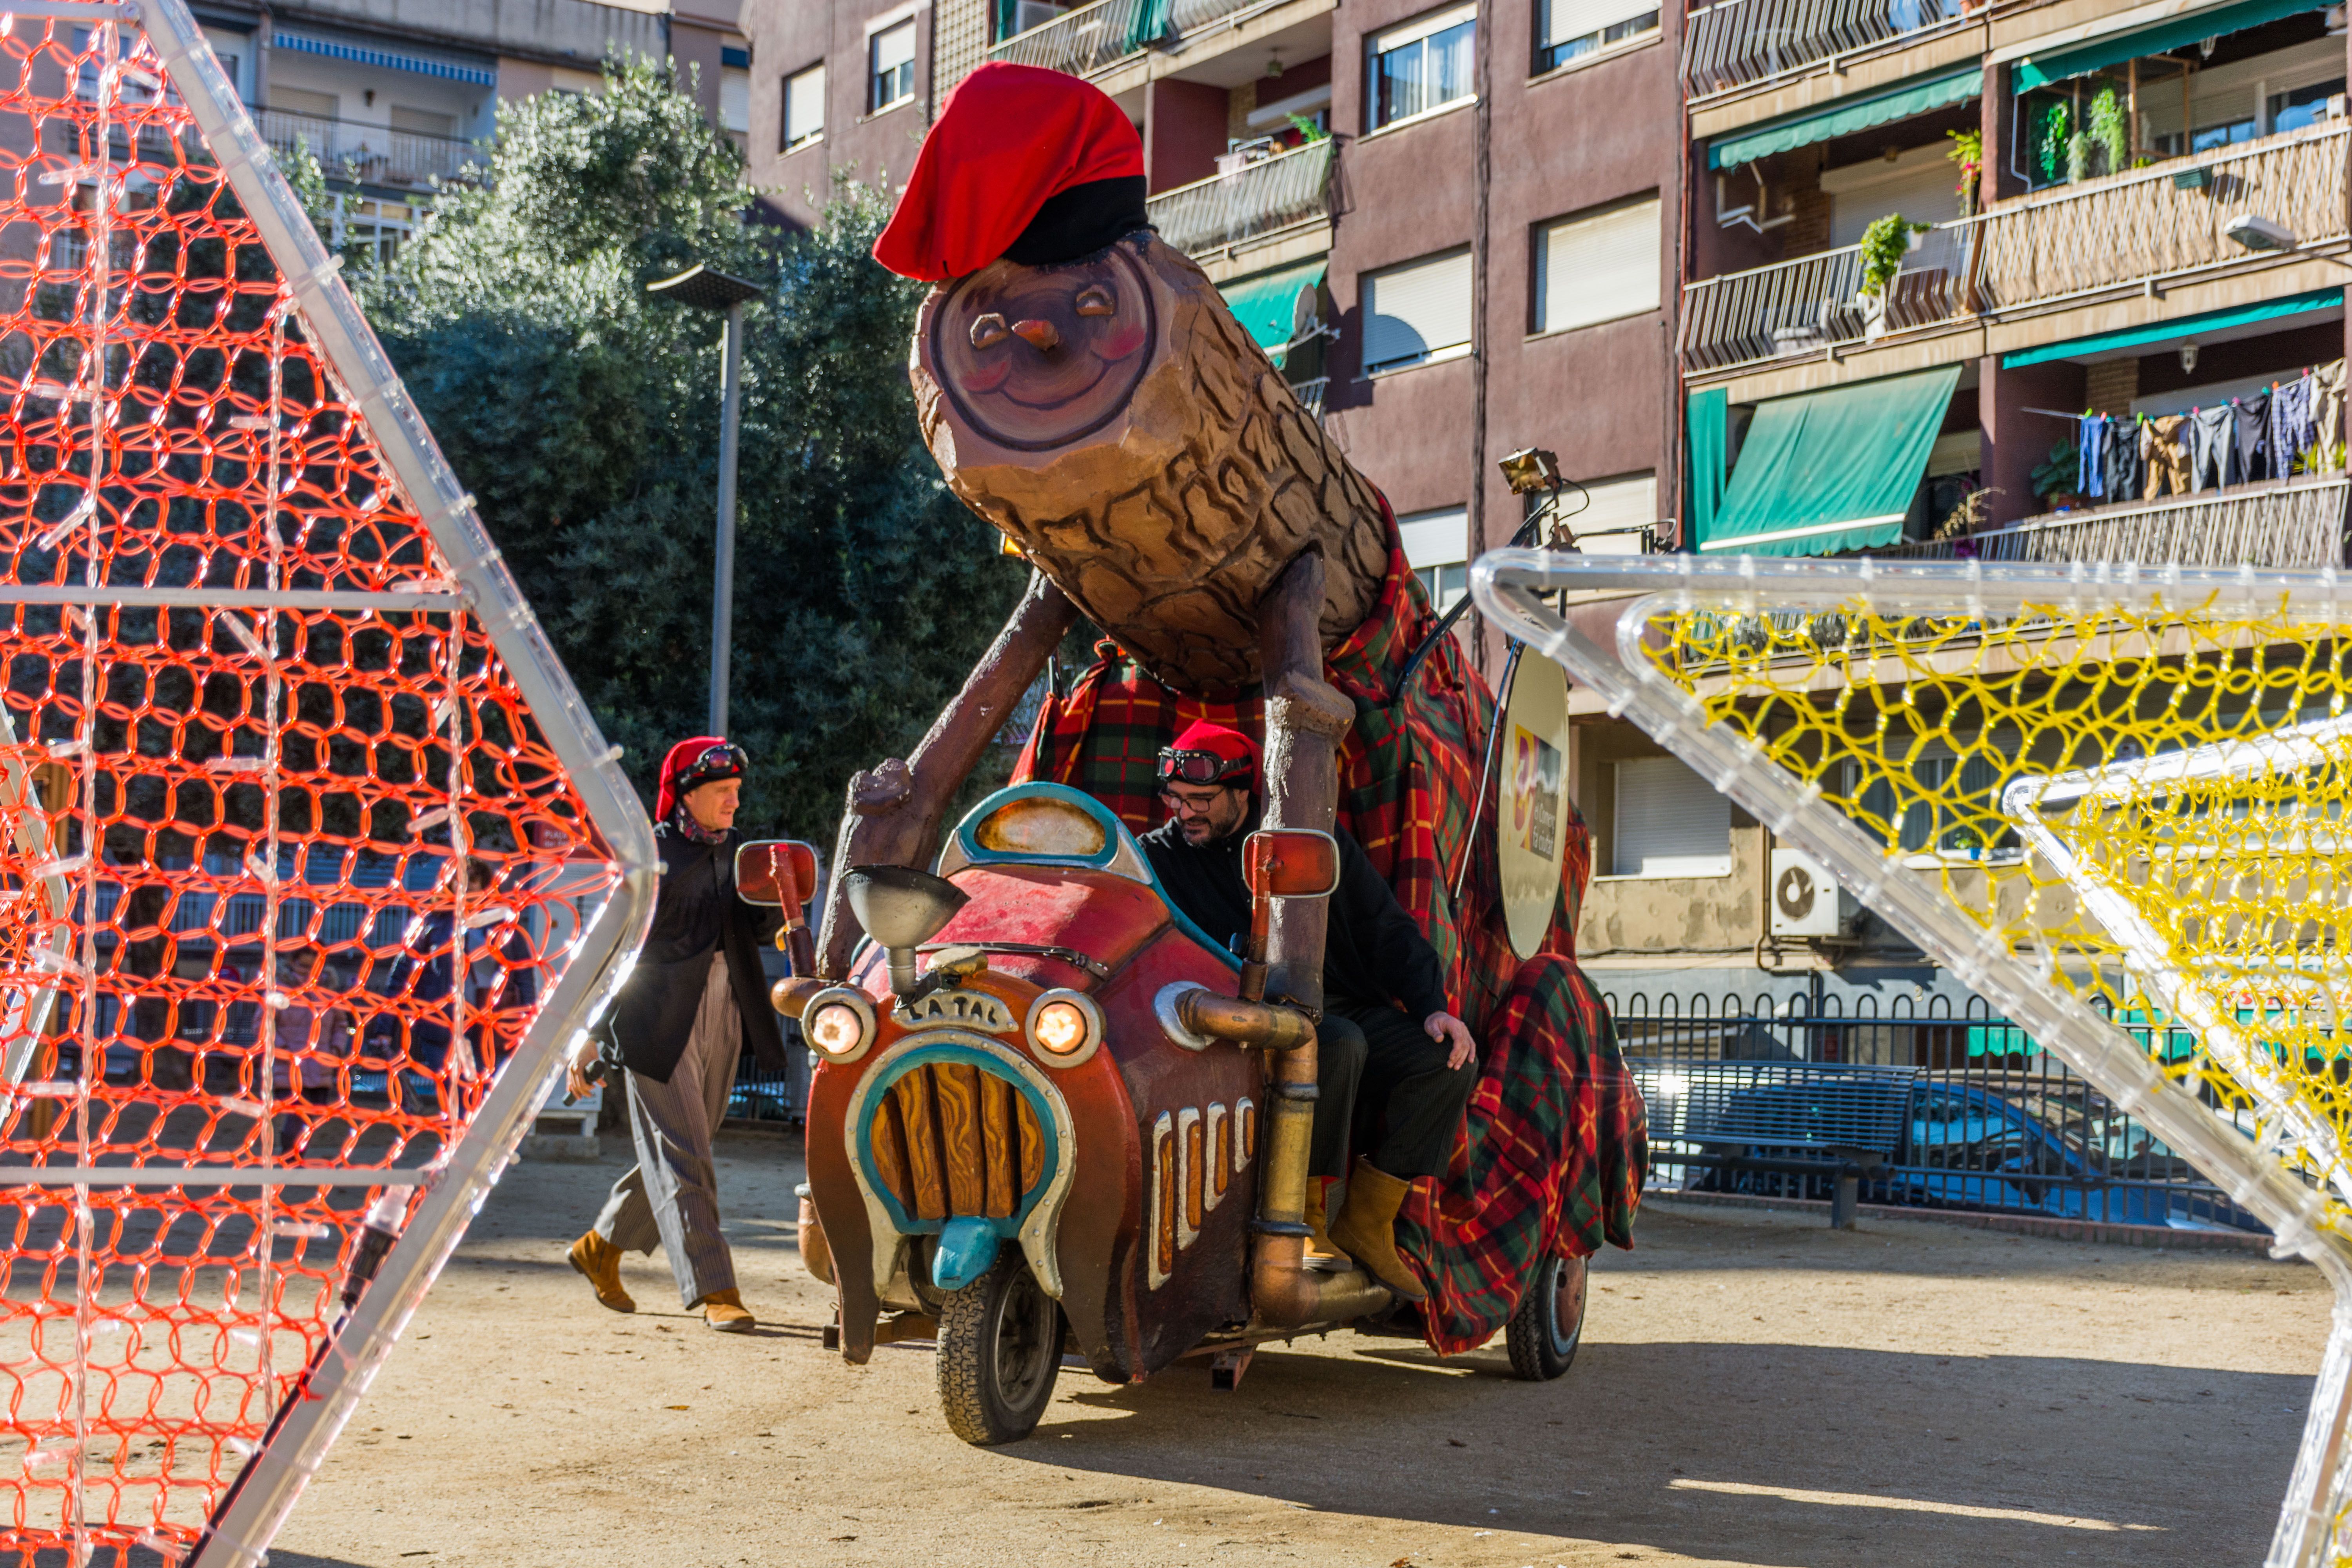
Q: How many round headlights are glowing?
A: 2